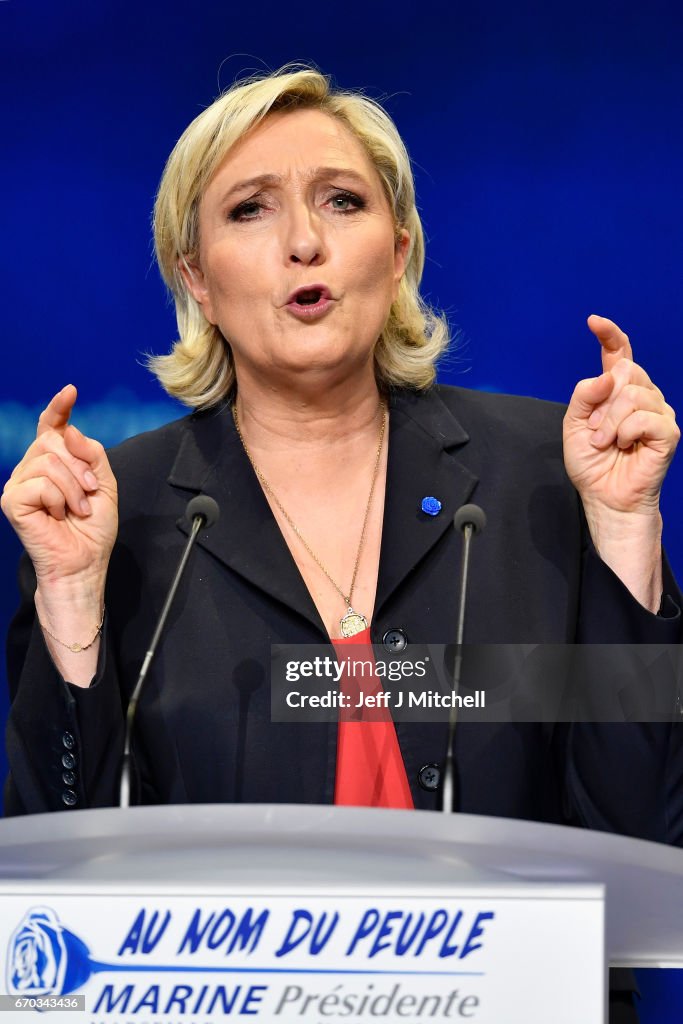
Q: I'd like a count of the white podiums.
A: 1